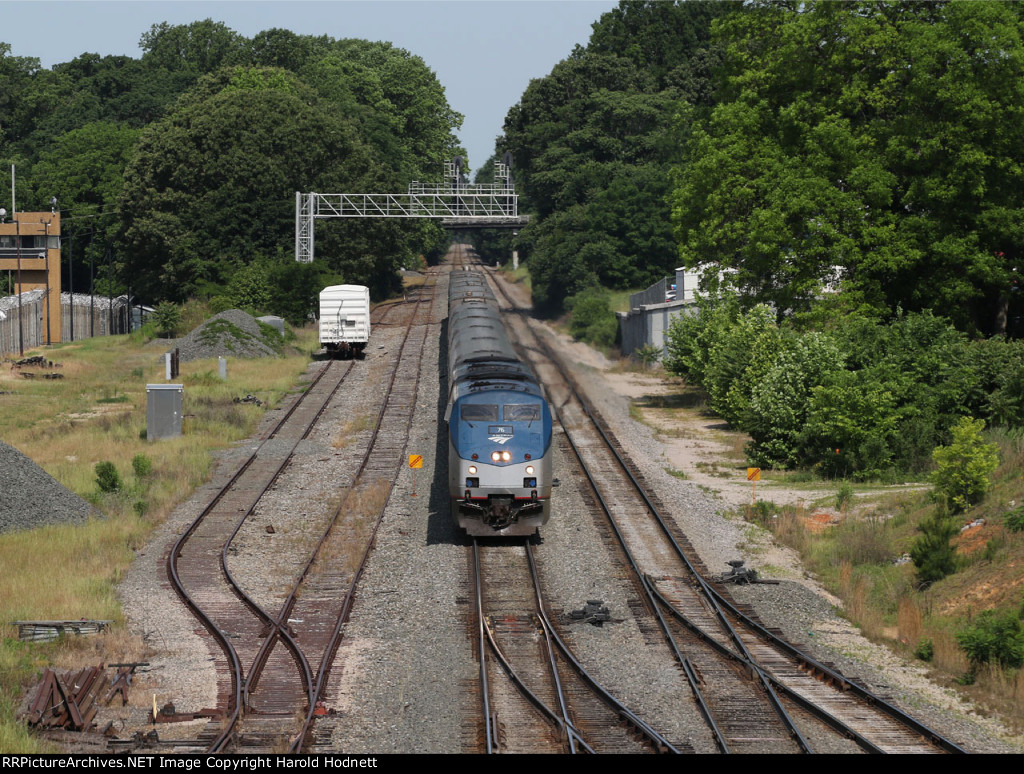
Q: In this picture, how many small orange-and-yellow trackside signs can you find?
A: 2